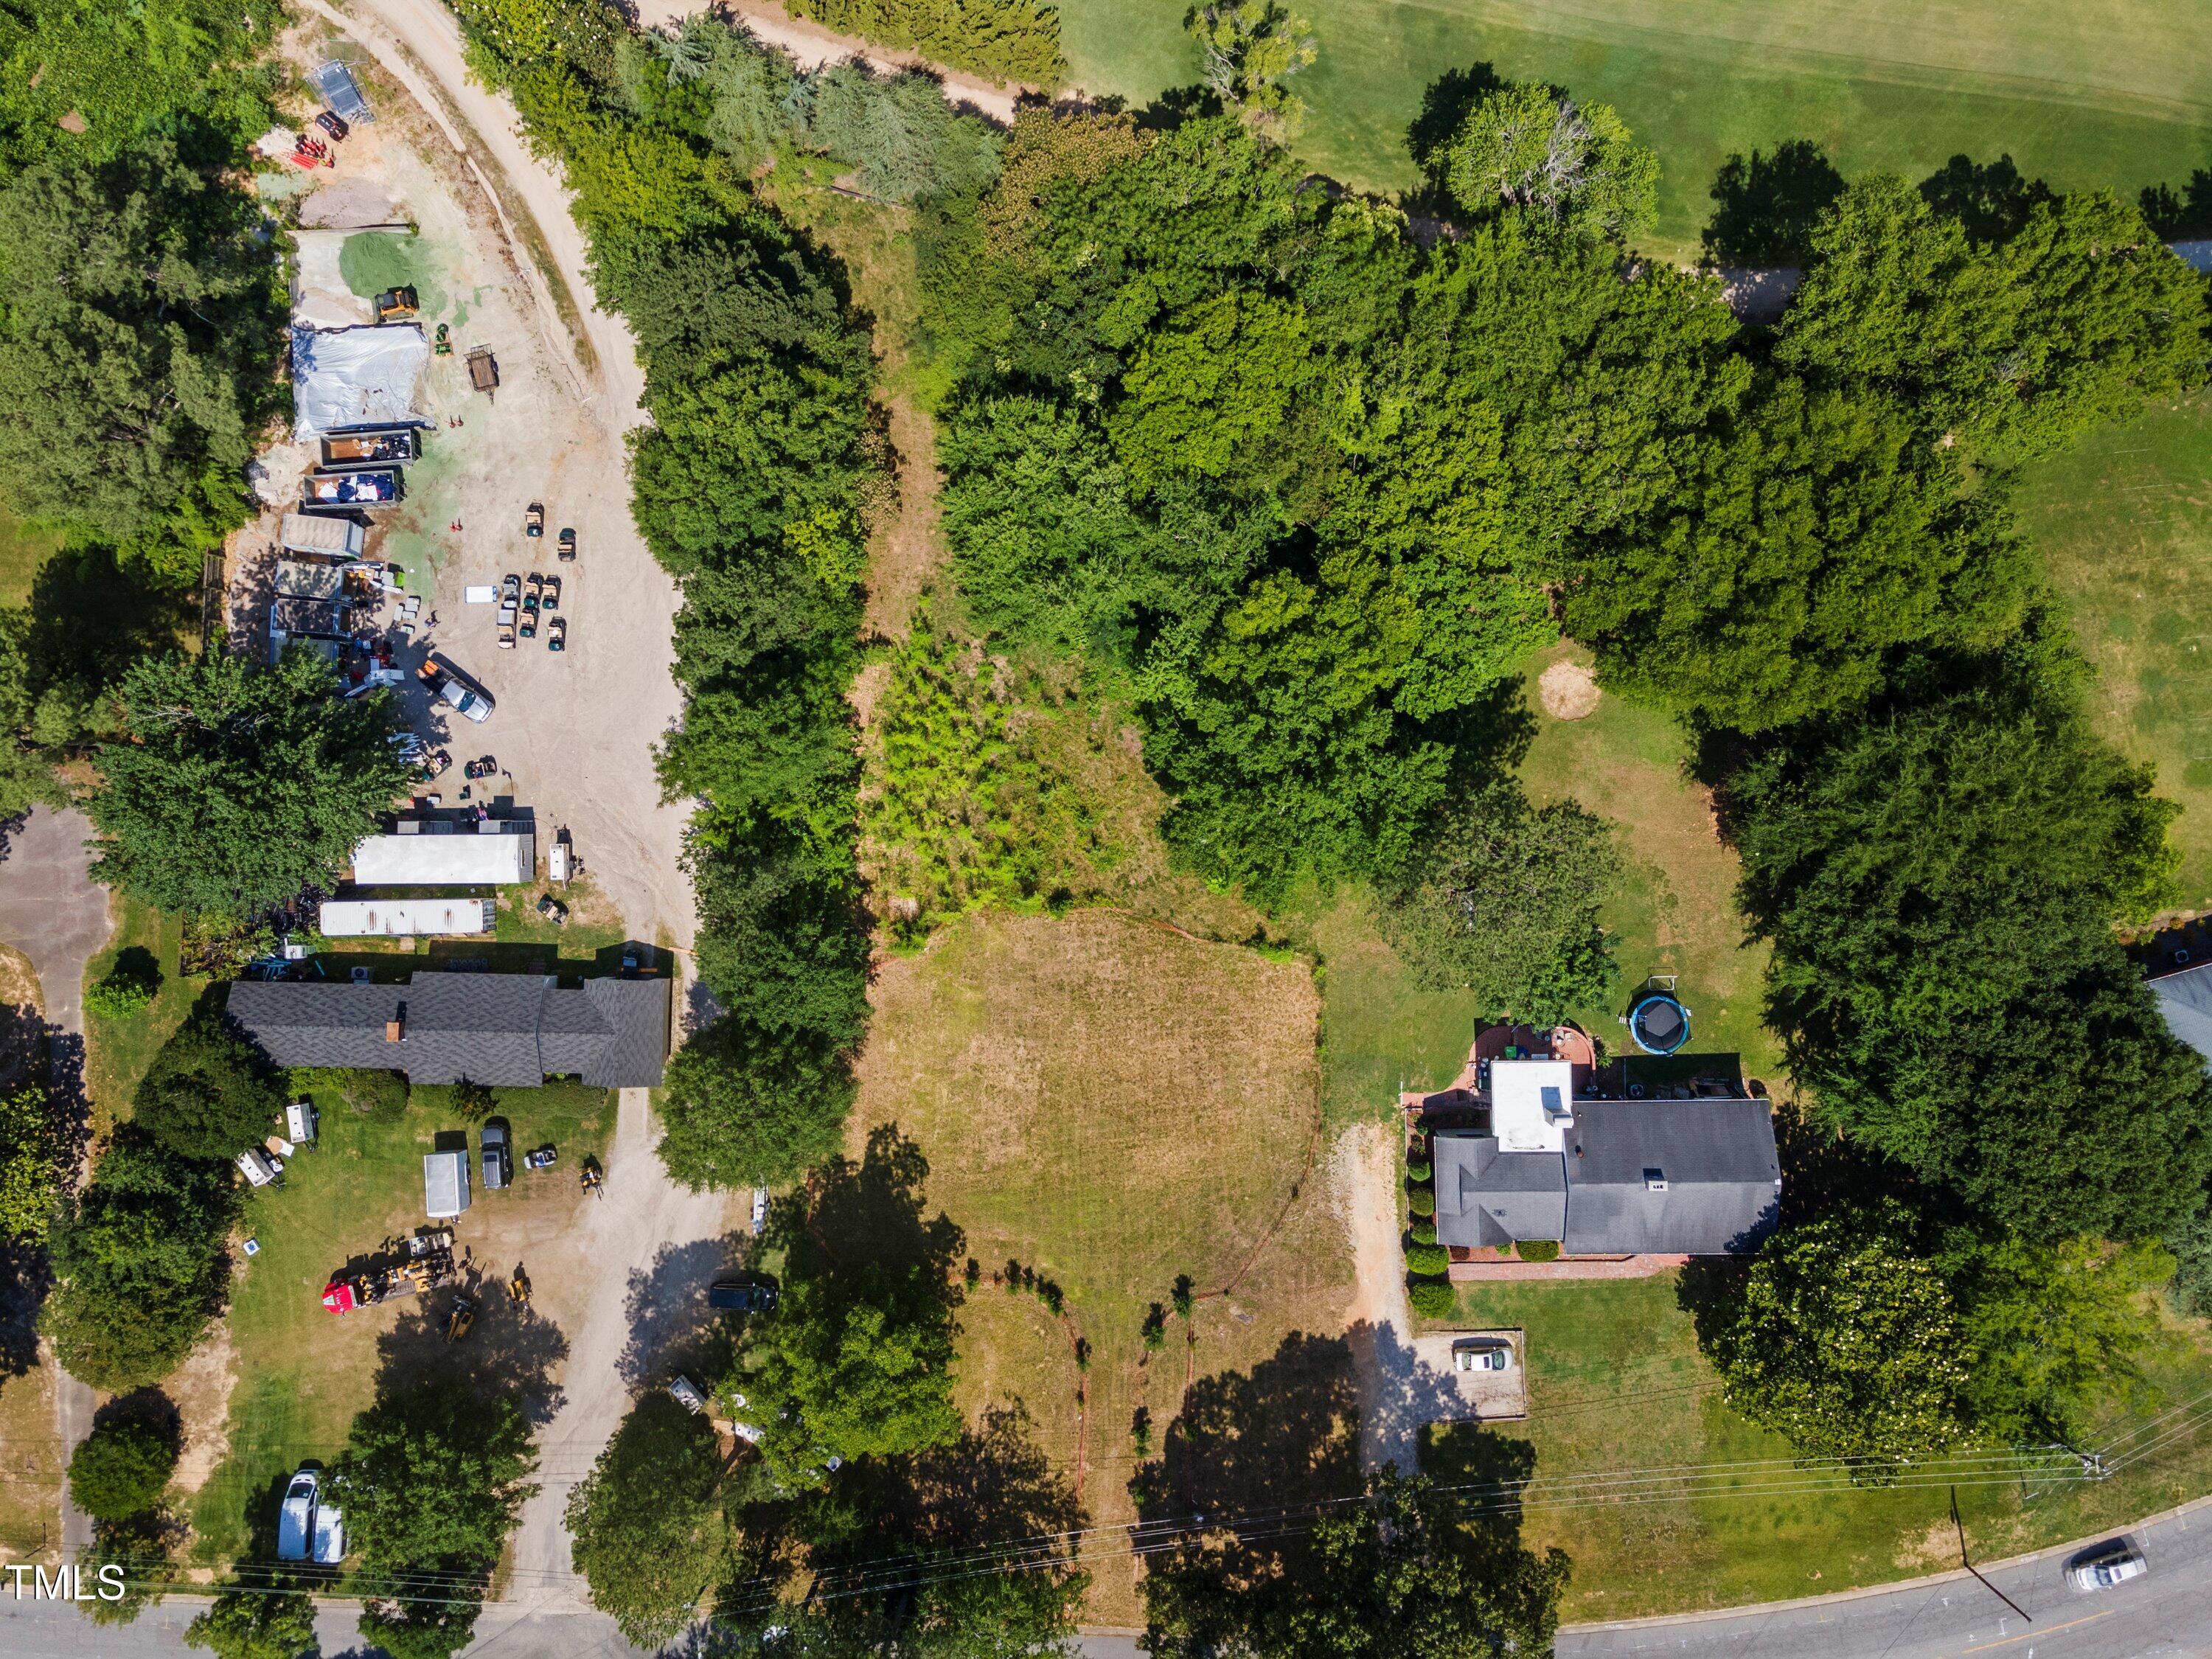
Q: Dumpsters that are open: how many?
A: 2